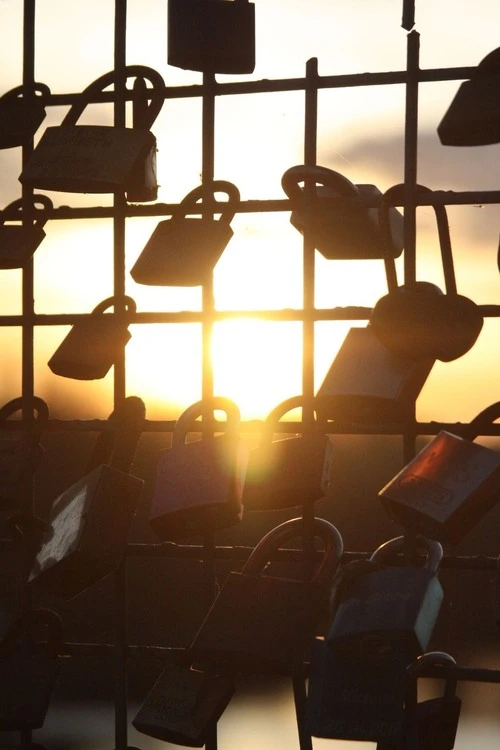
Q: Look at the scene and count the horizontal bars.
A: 6